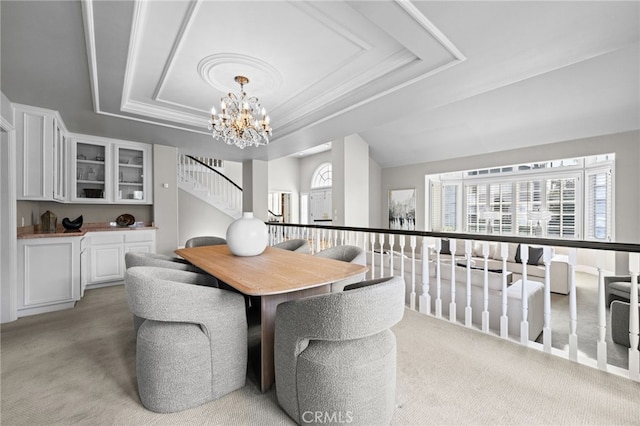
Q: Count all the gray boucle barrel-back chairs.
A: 6